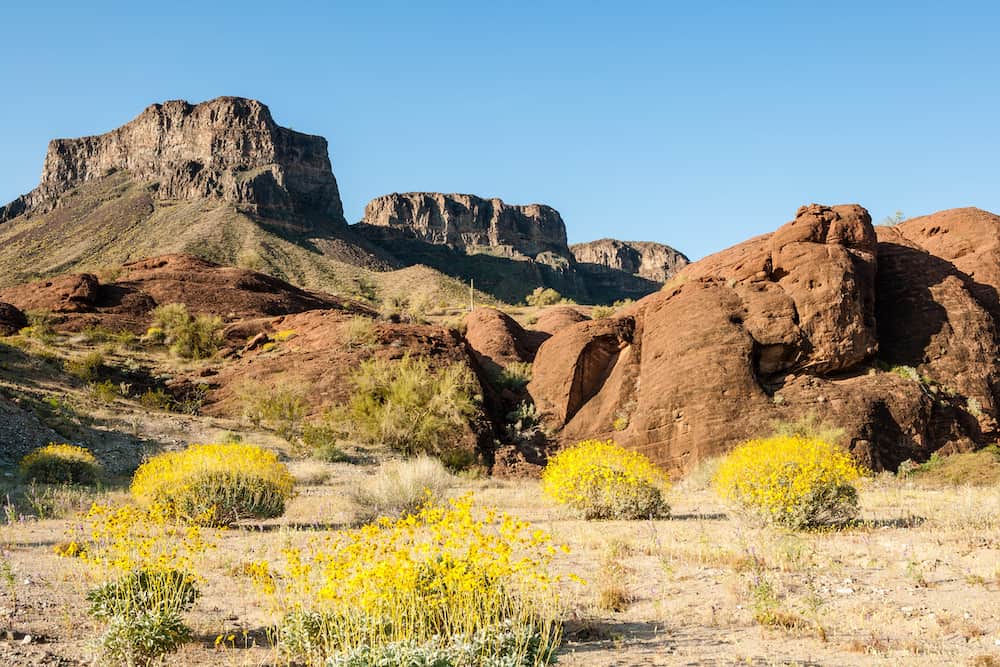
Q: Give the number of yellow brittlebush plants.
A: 6